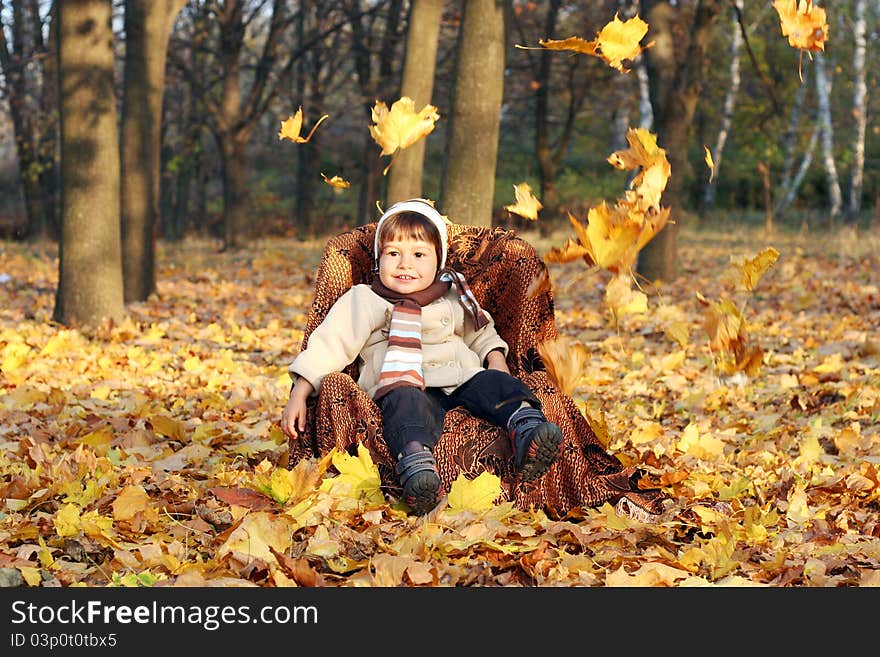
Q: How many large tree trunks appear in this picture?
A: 5